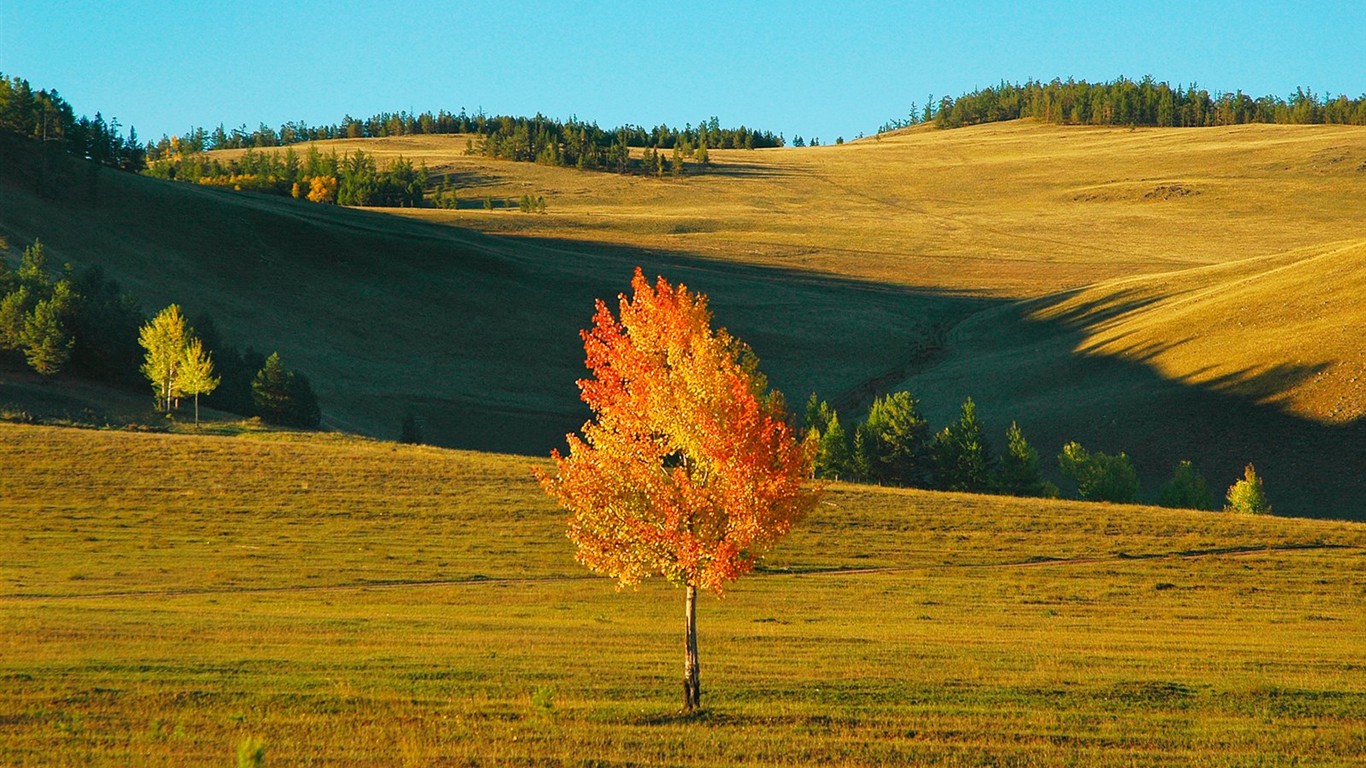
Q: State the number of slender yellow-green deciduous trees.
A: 2